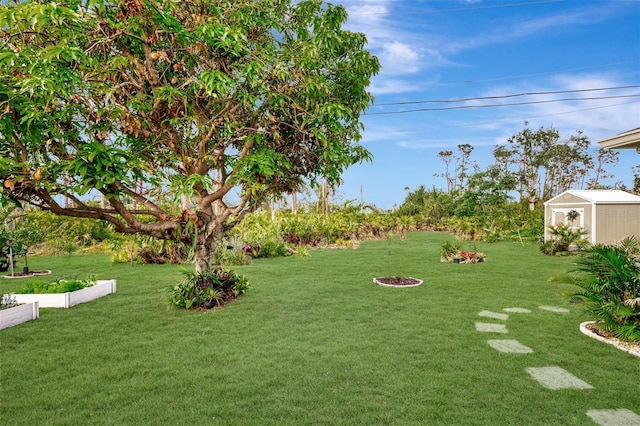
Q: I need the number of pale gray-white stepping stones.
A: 7